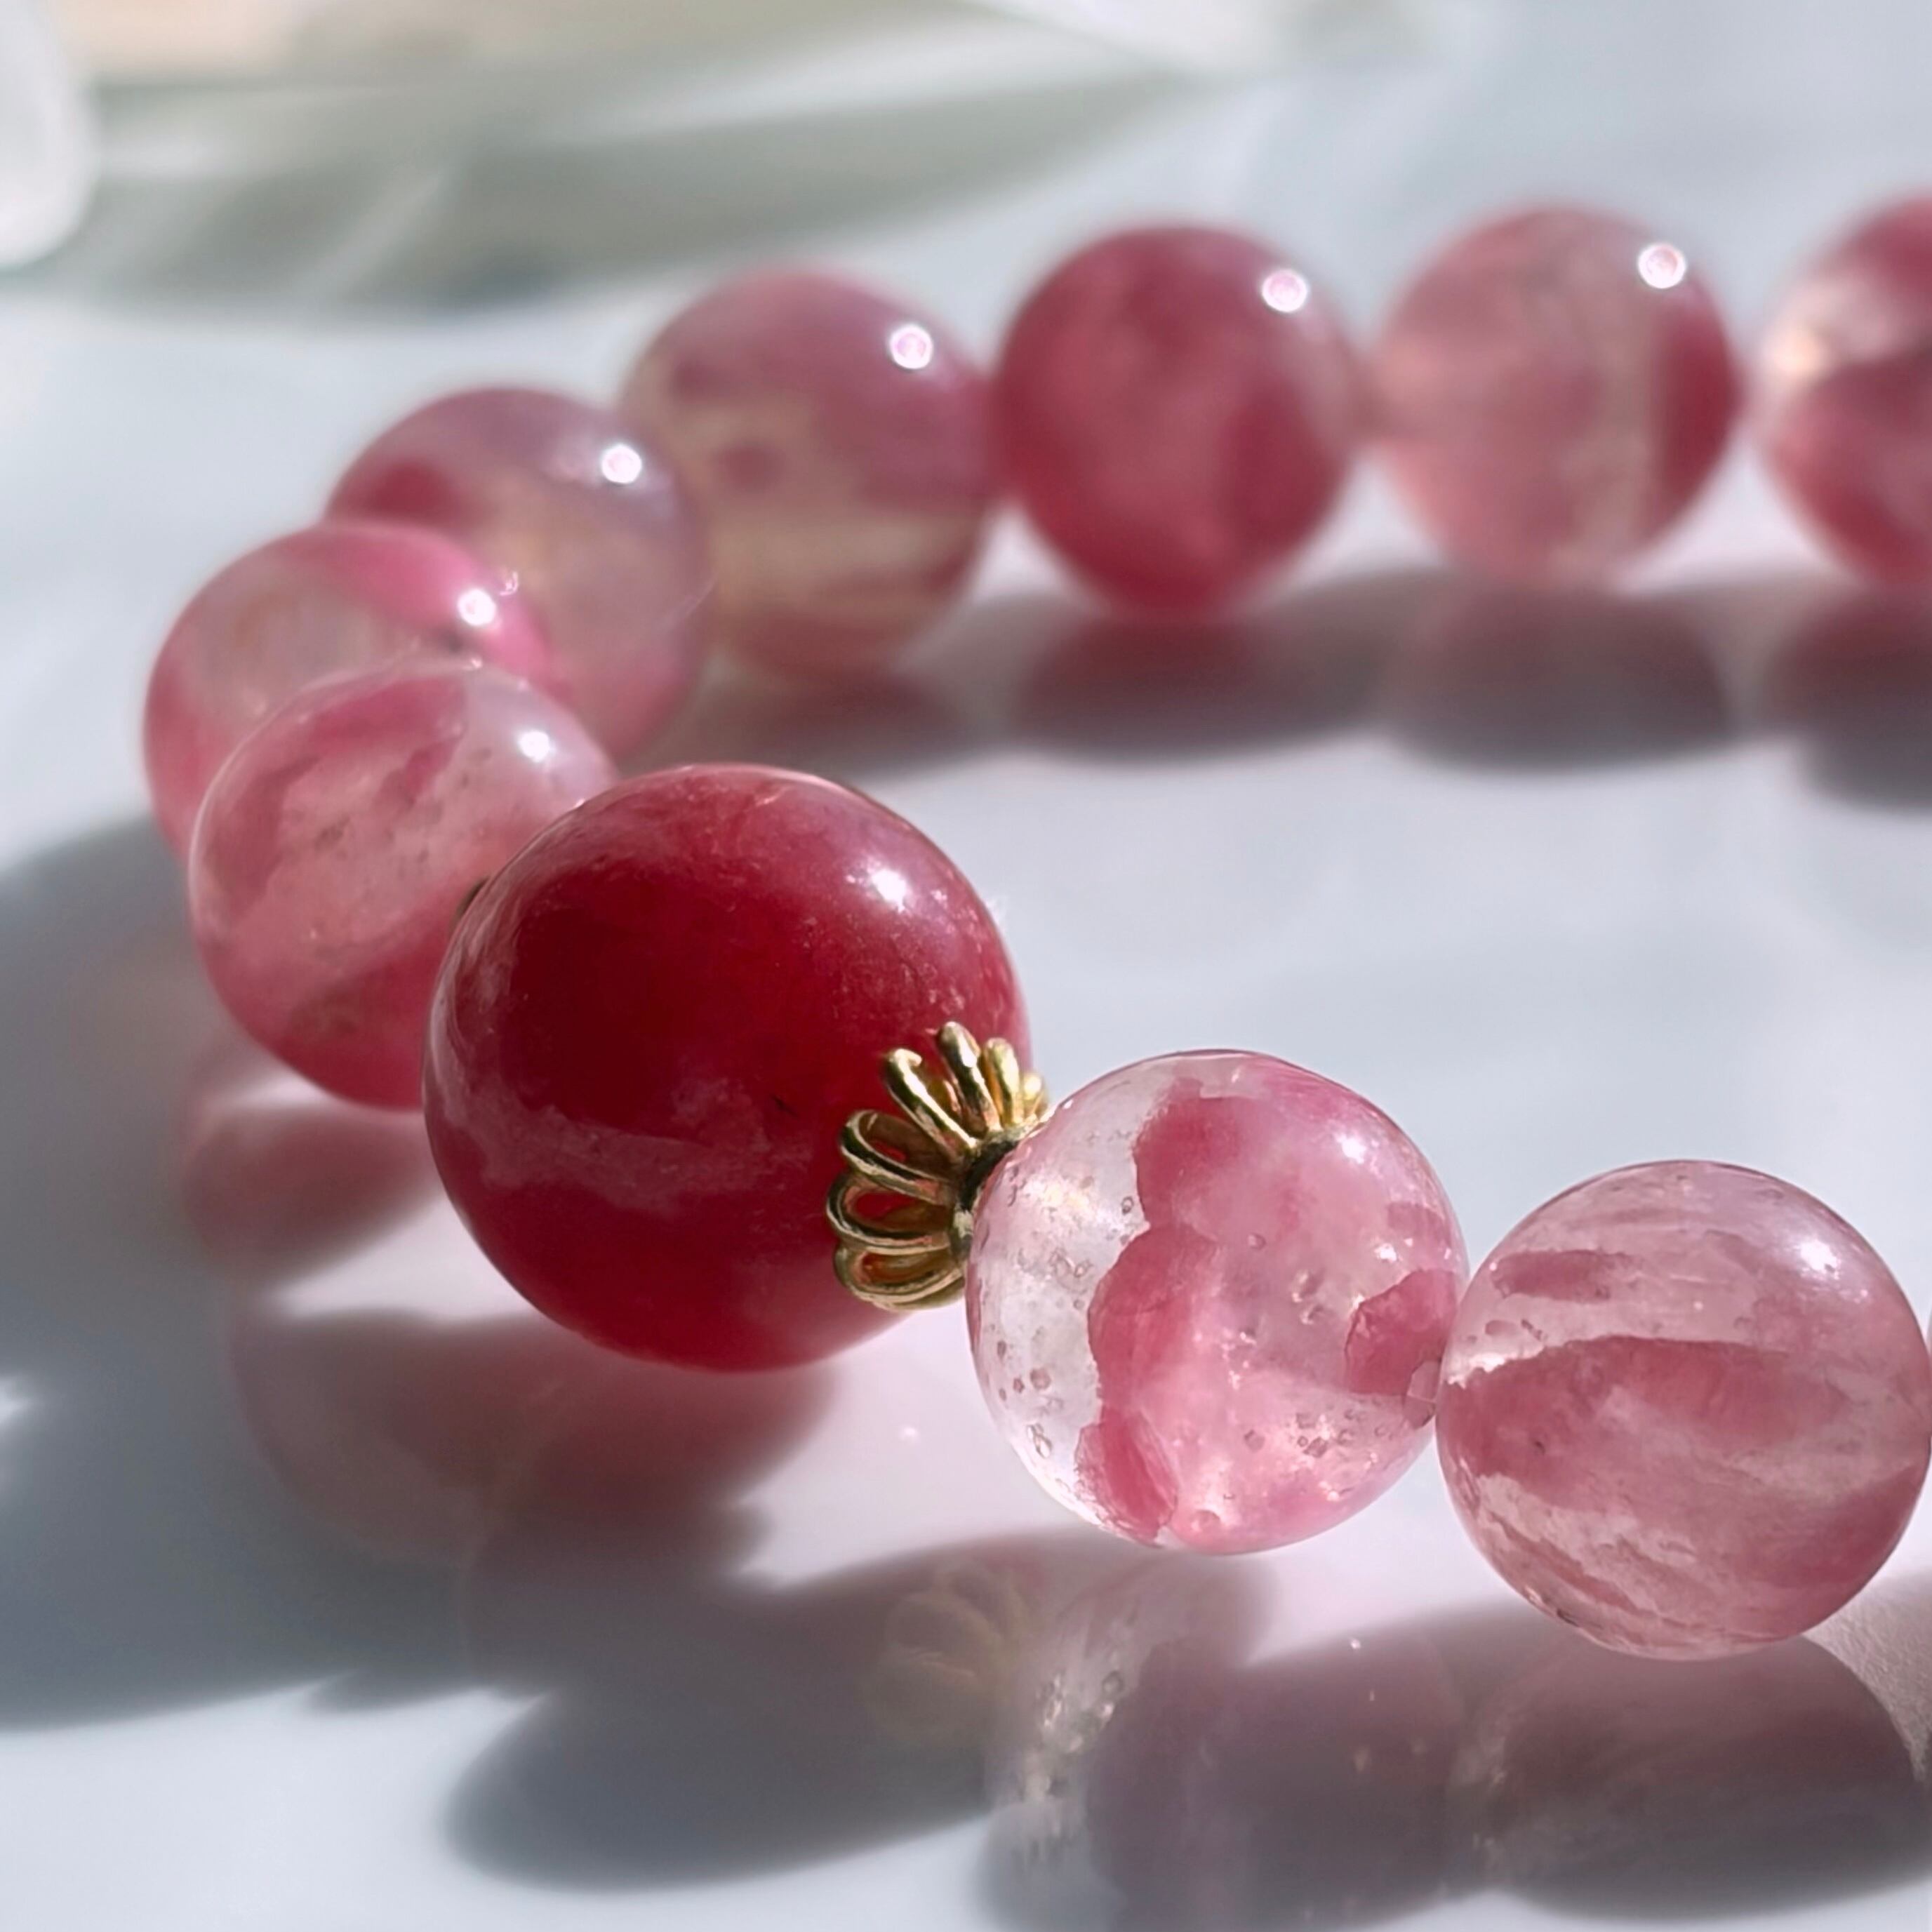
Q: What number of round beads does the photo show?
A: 10